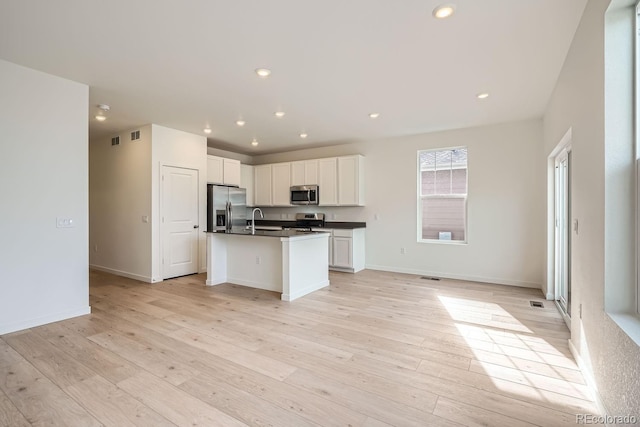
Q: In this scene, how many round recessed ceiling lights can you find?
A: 10